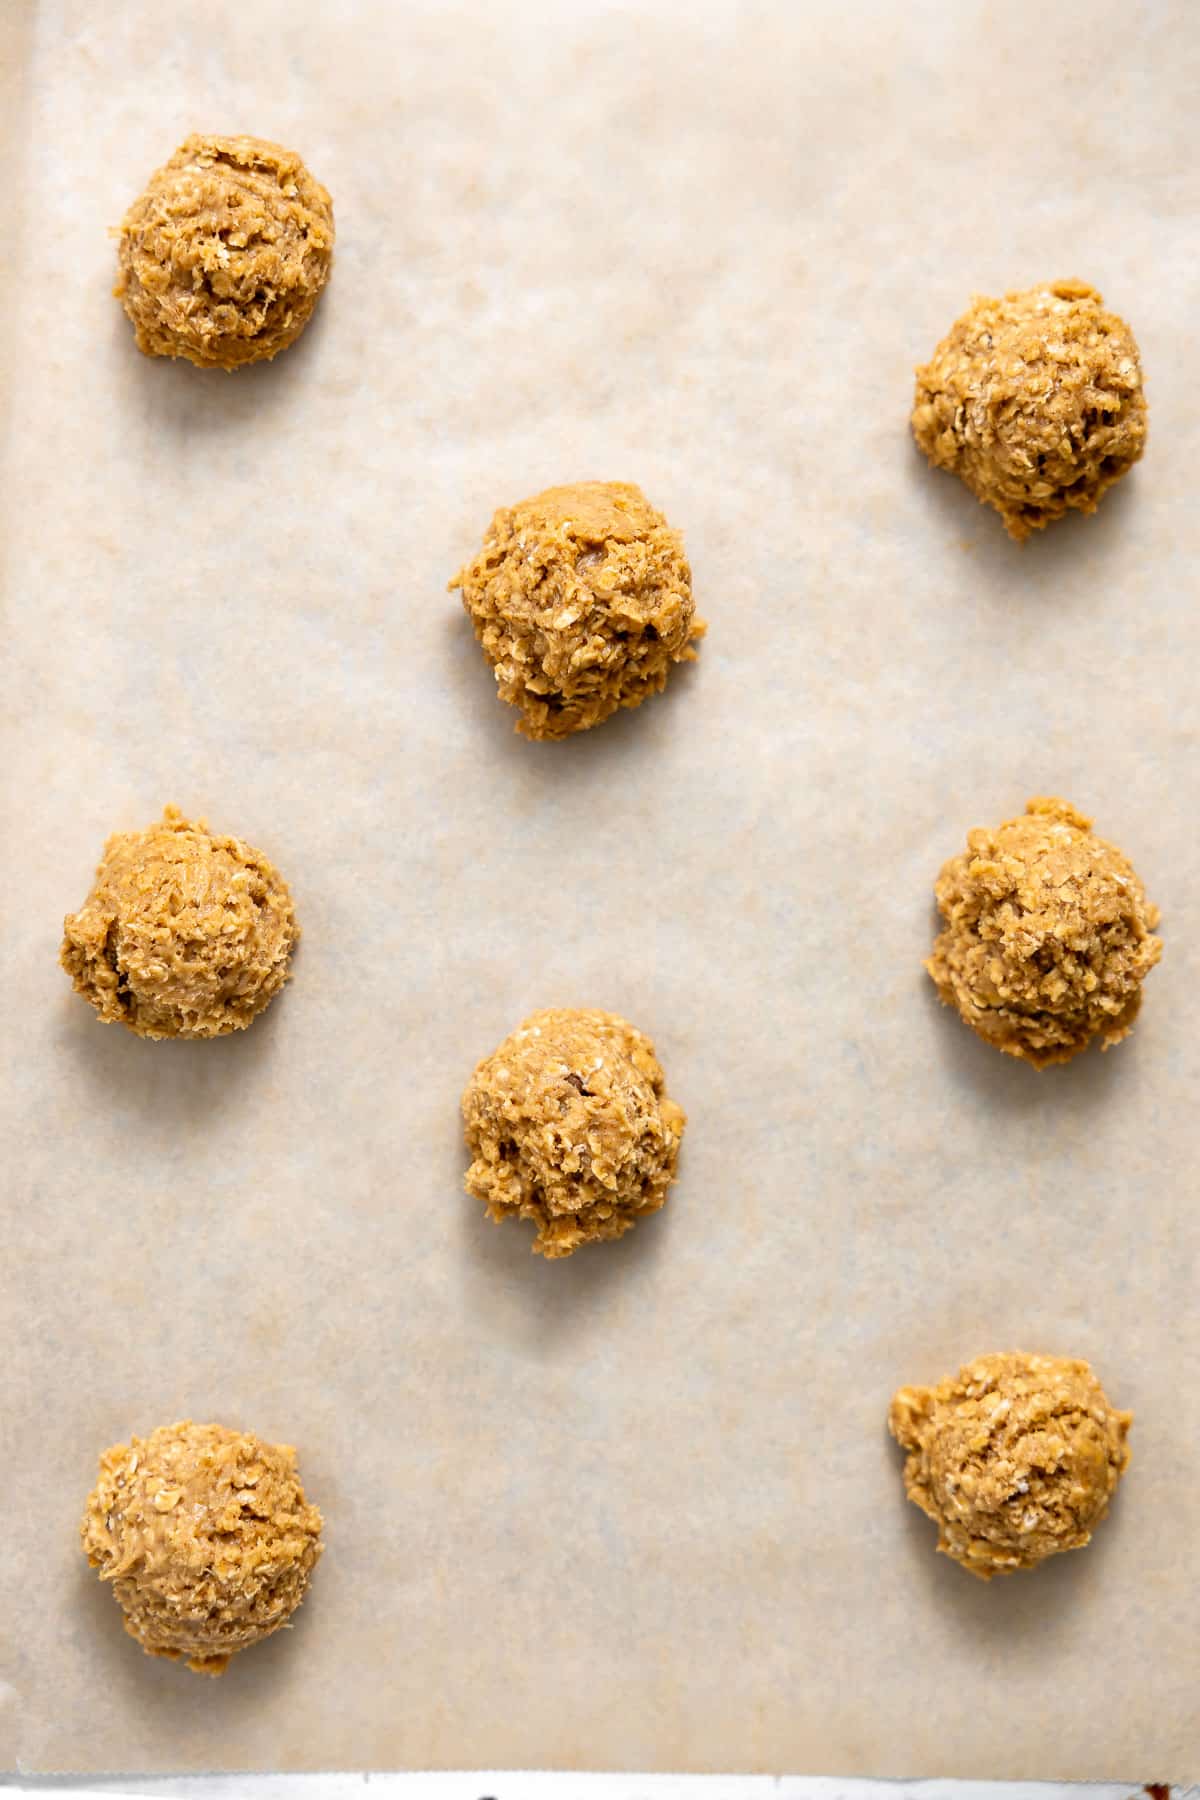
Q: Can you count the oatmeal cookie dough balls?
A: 8